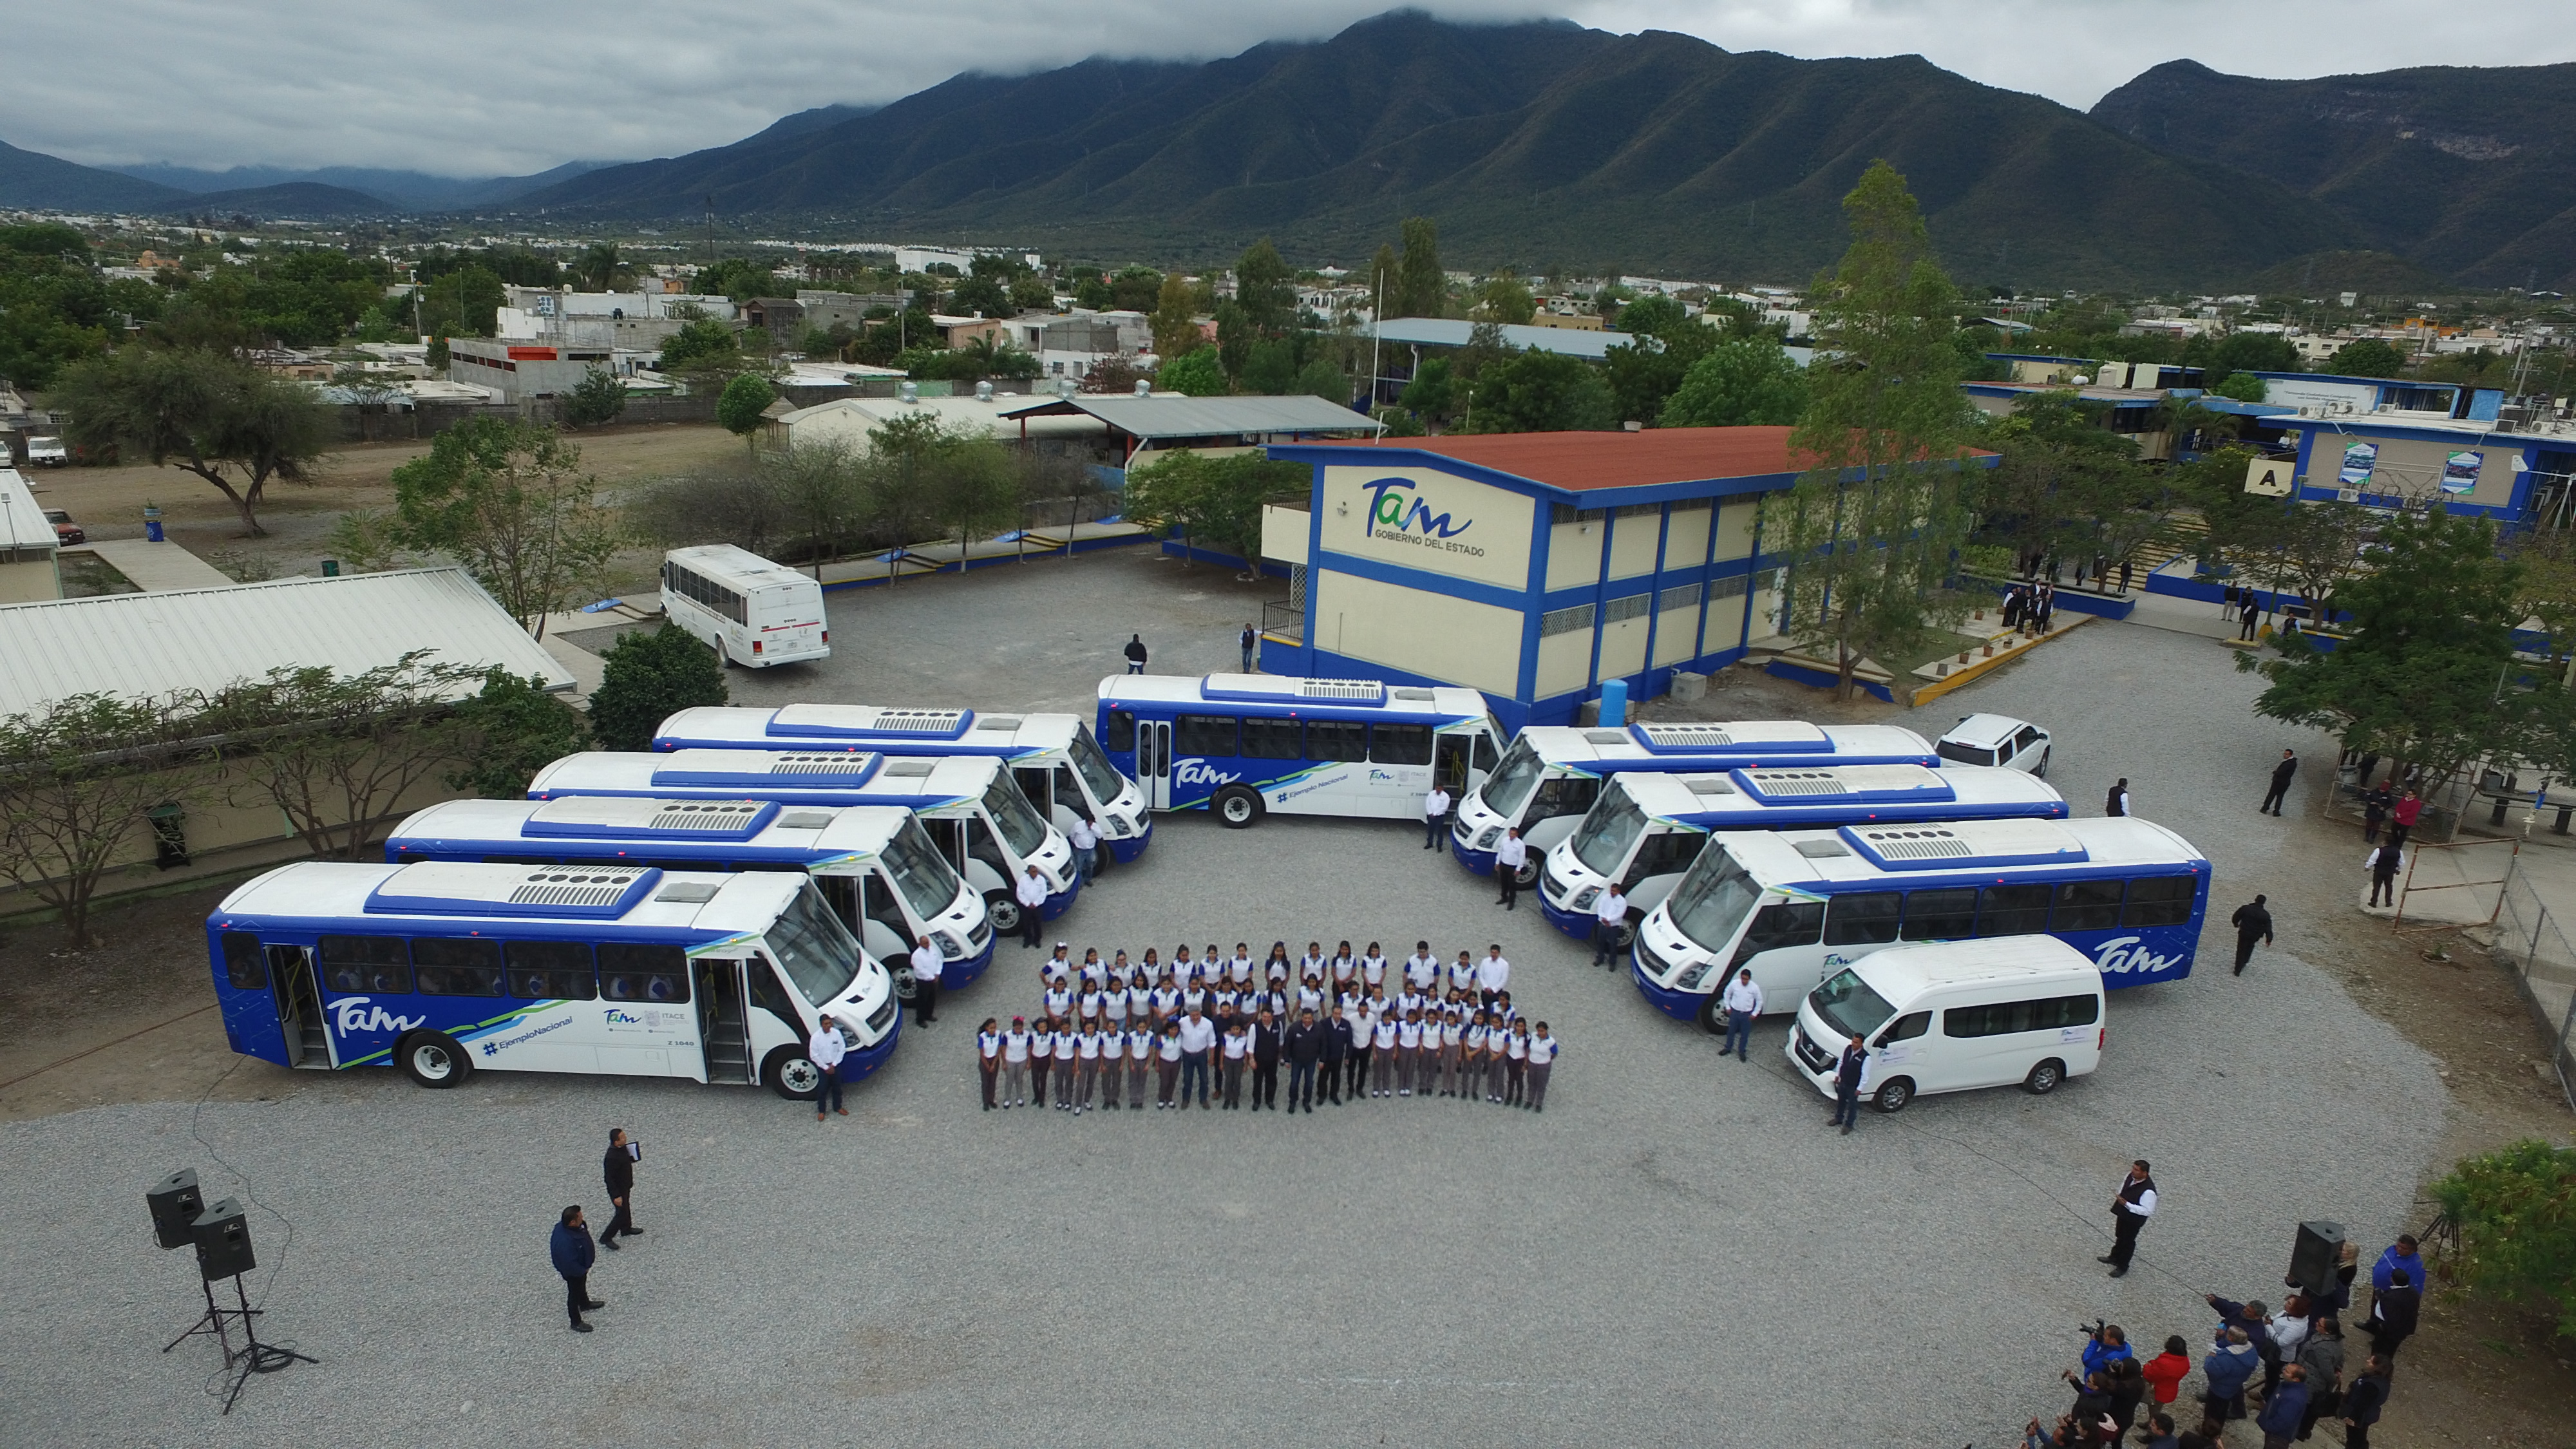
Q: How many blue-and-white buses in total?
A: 8